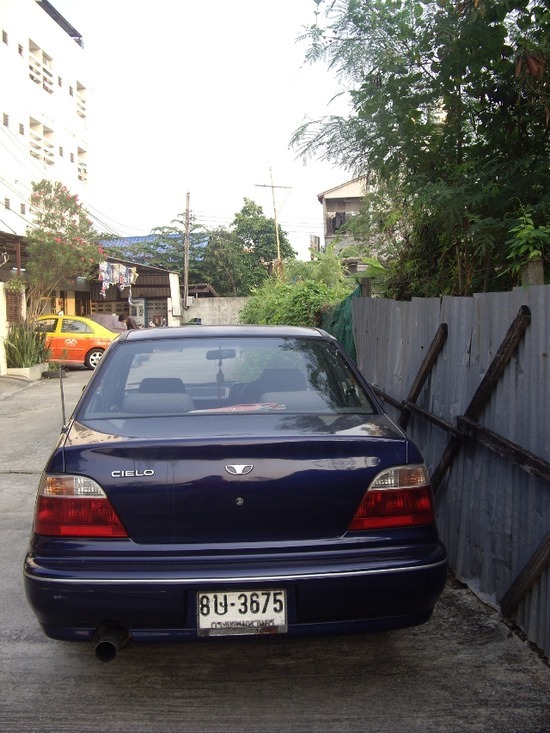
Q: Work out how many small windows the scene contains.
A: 10